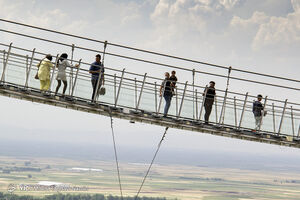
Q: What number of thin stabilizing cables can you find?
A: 2